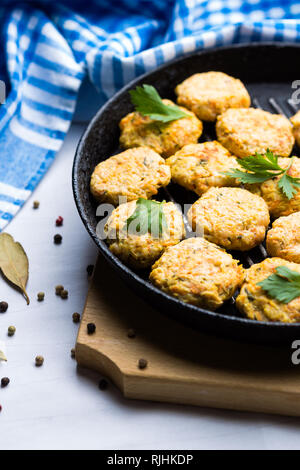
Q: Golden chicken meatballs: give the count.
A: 12